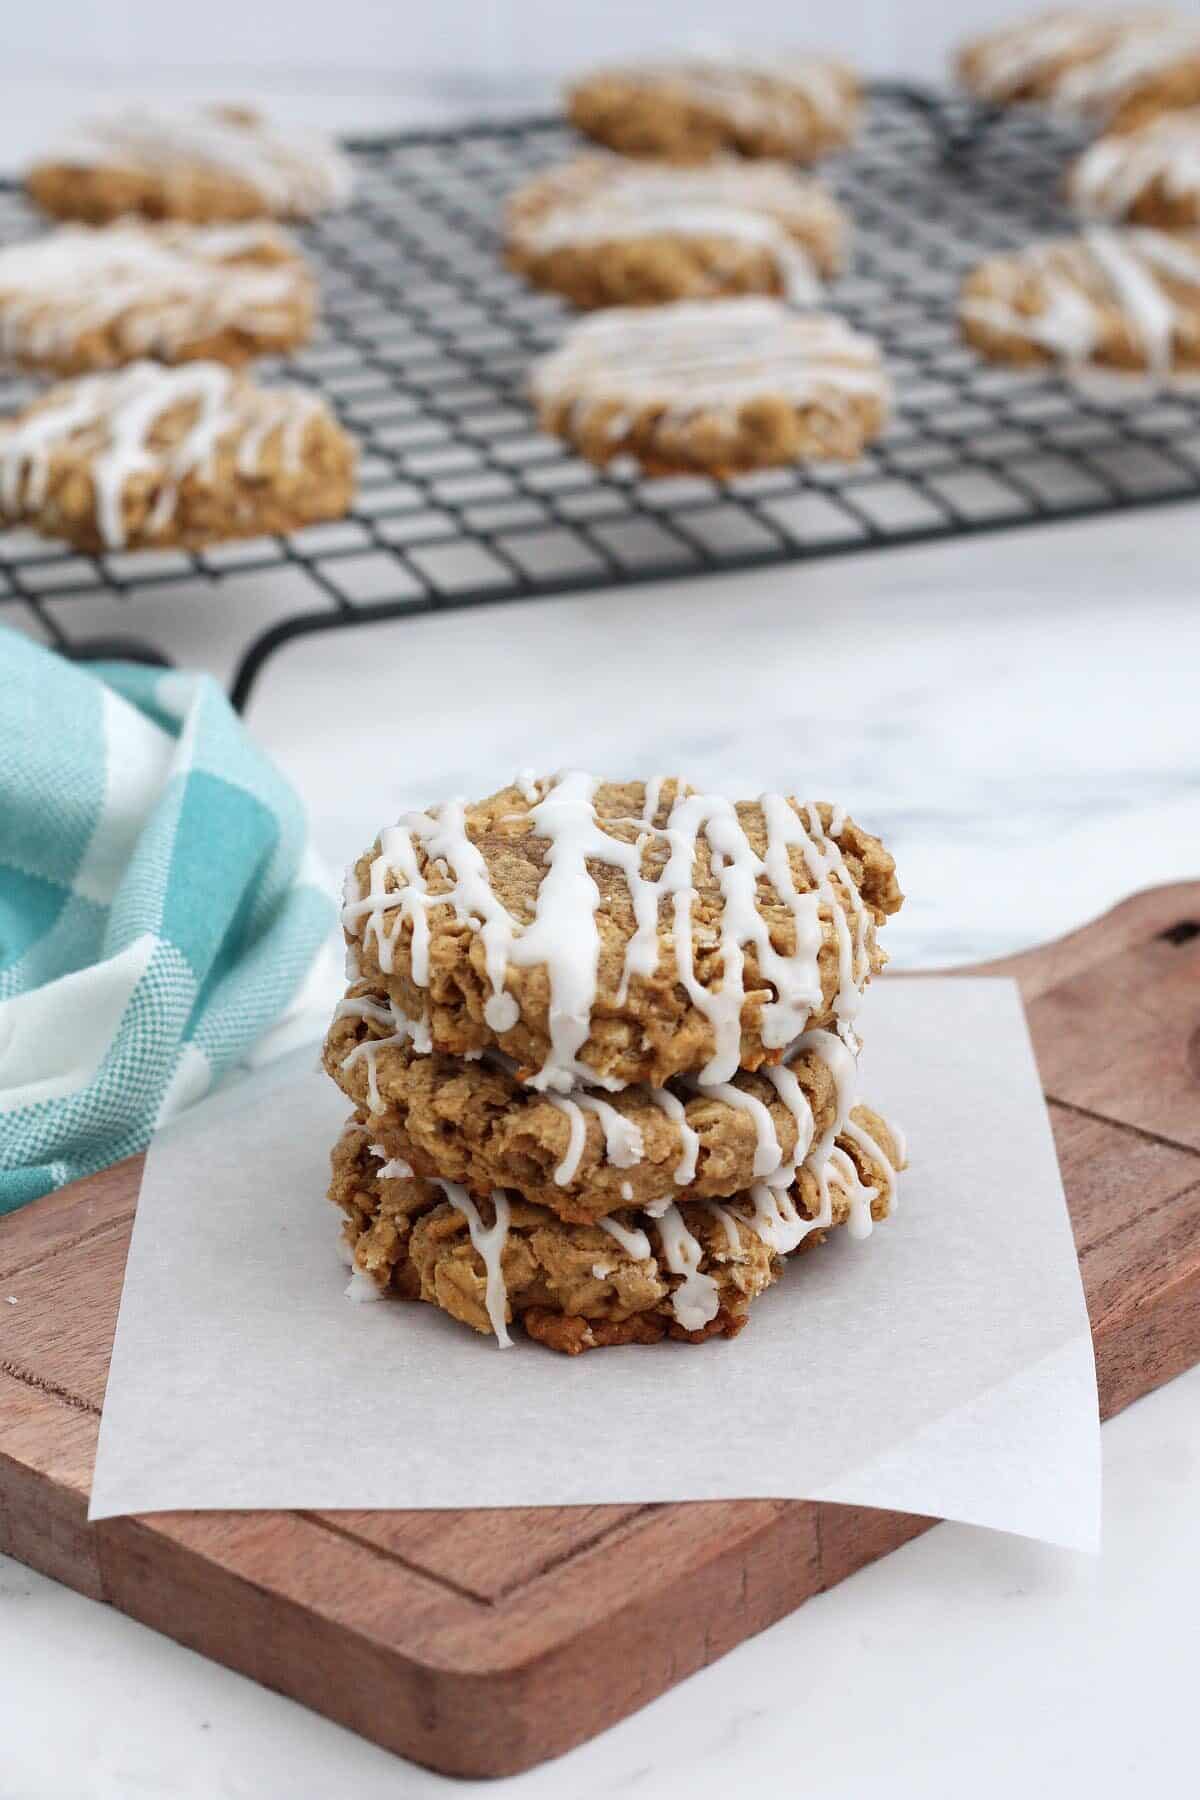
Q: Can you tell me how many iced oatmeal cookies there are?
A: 12